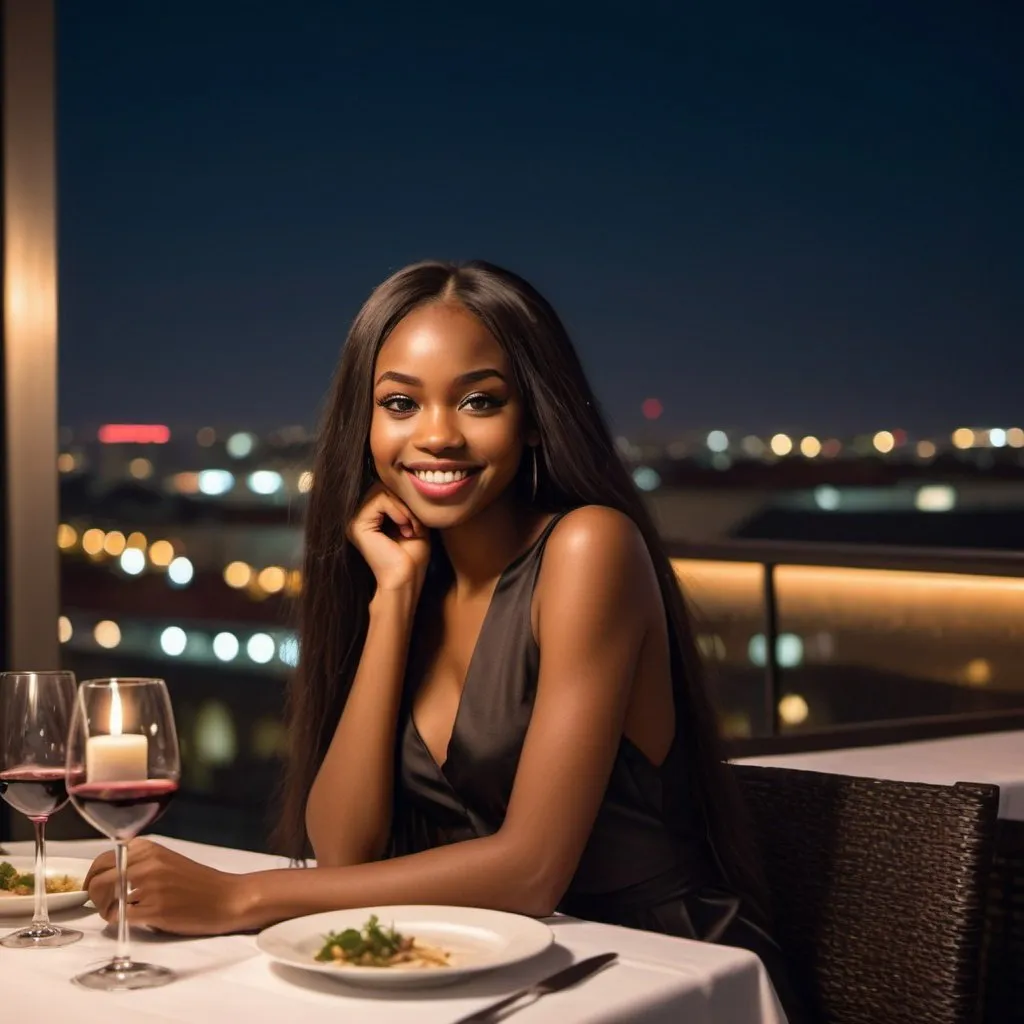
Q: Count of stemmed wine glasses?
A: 2